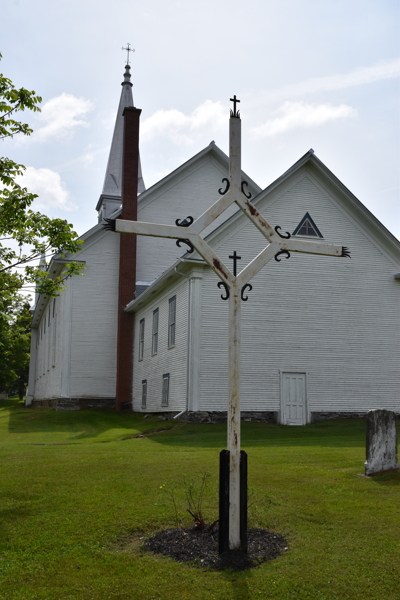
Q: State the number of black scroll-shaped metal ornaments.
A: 8